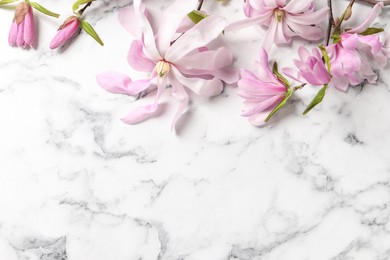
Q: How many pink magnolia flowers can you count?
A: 7